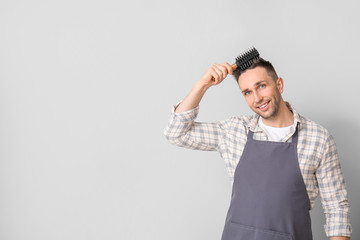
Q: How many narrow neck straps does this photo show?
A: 2